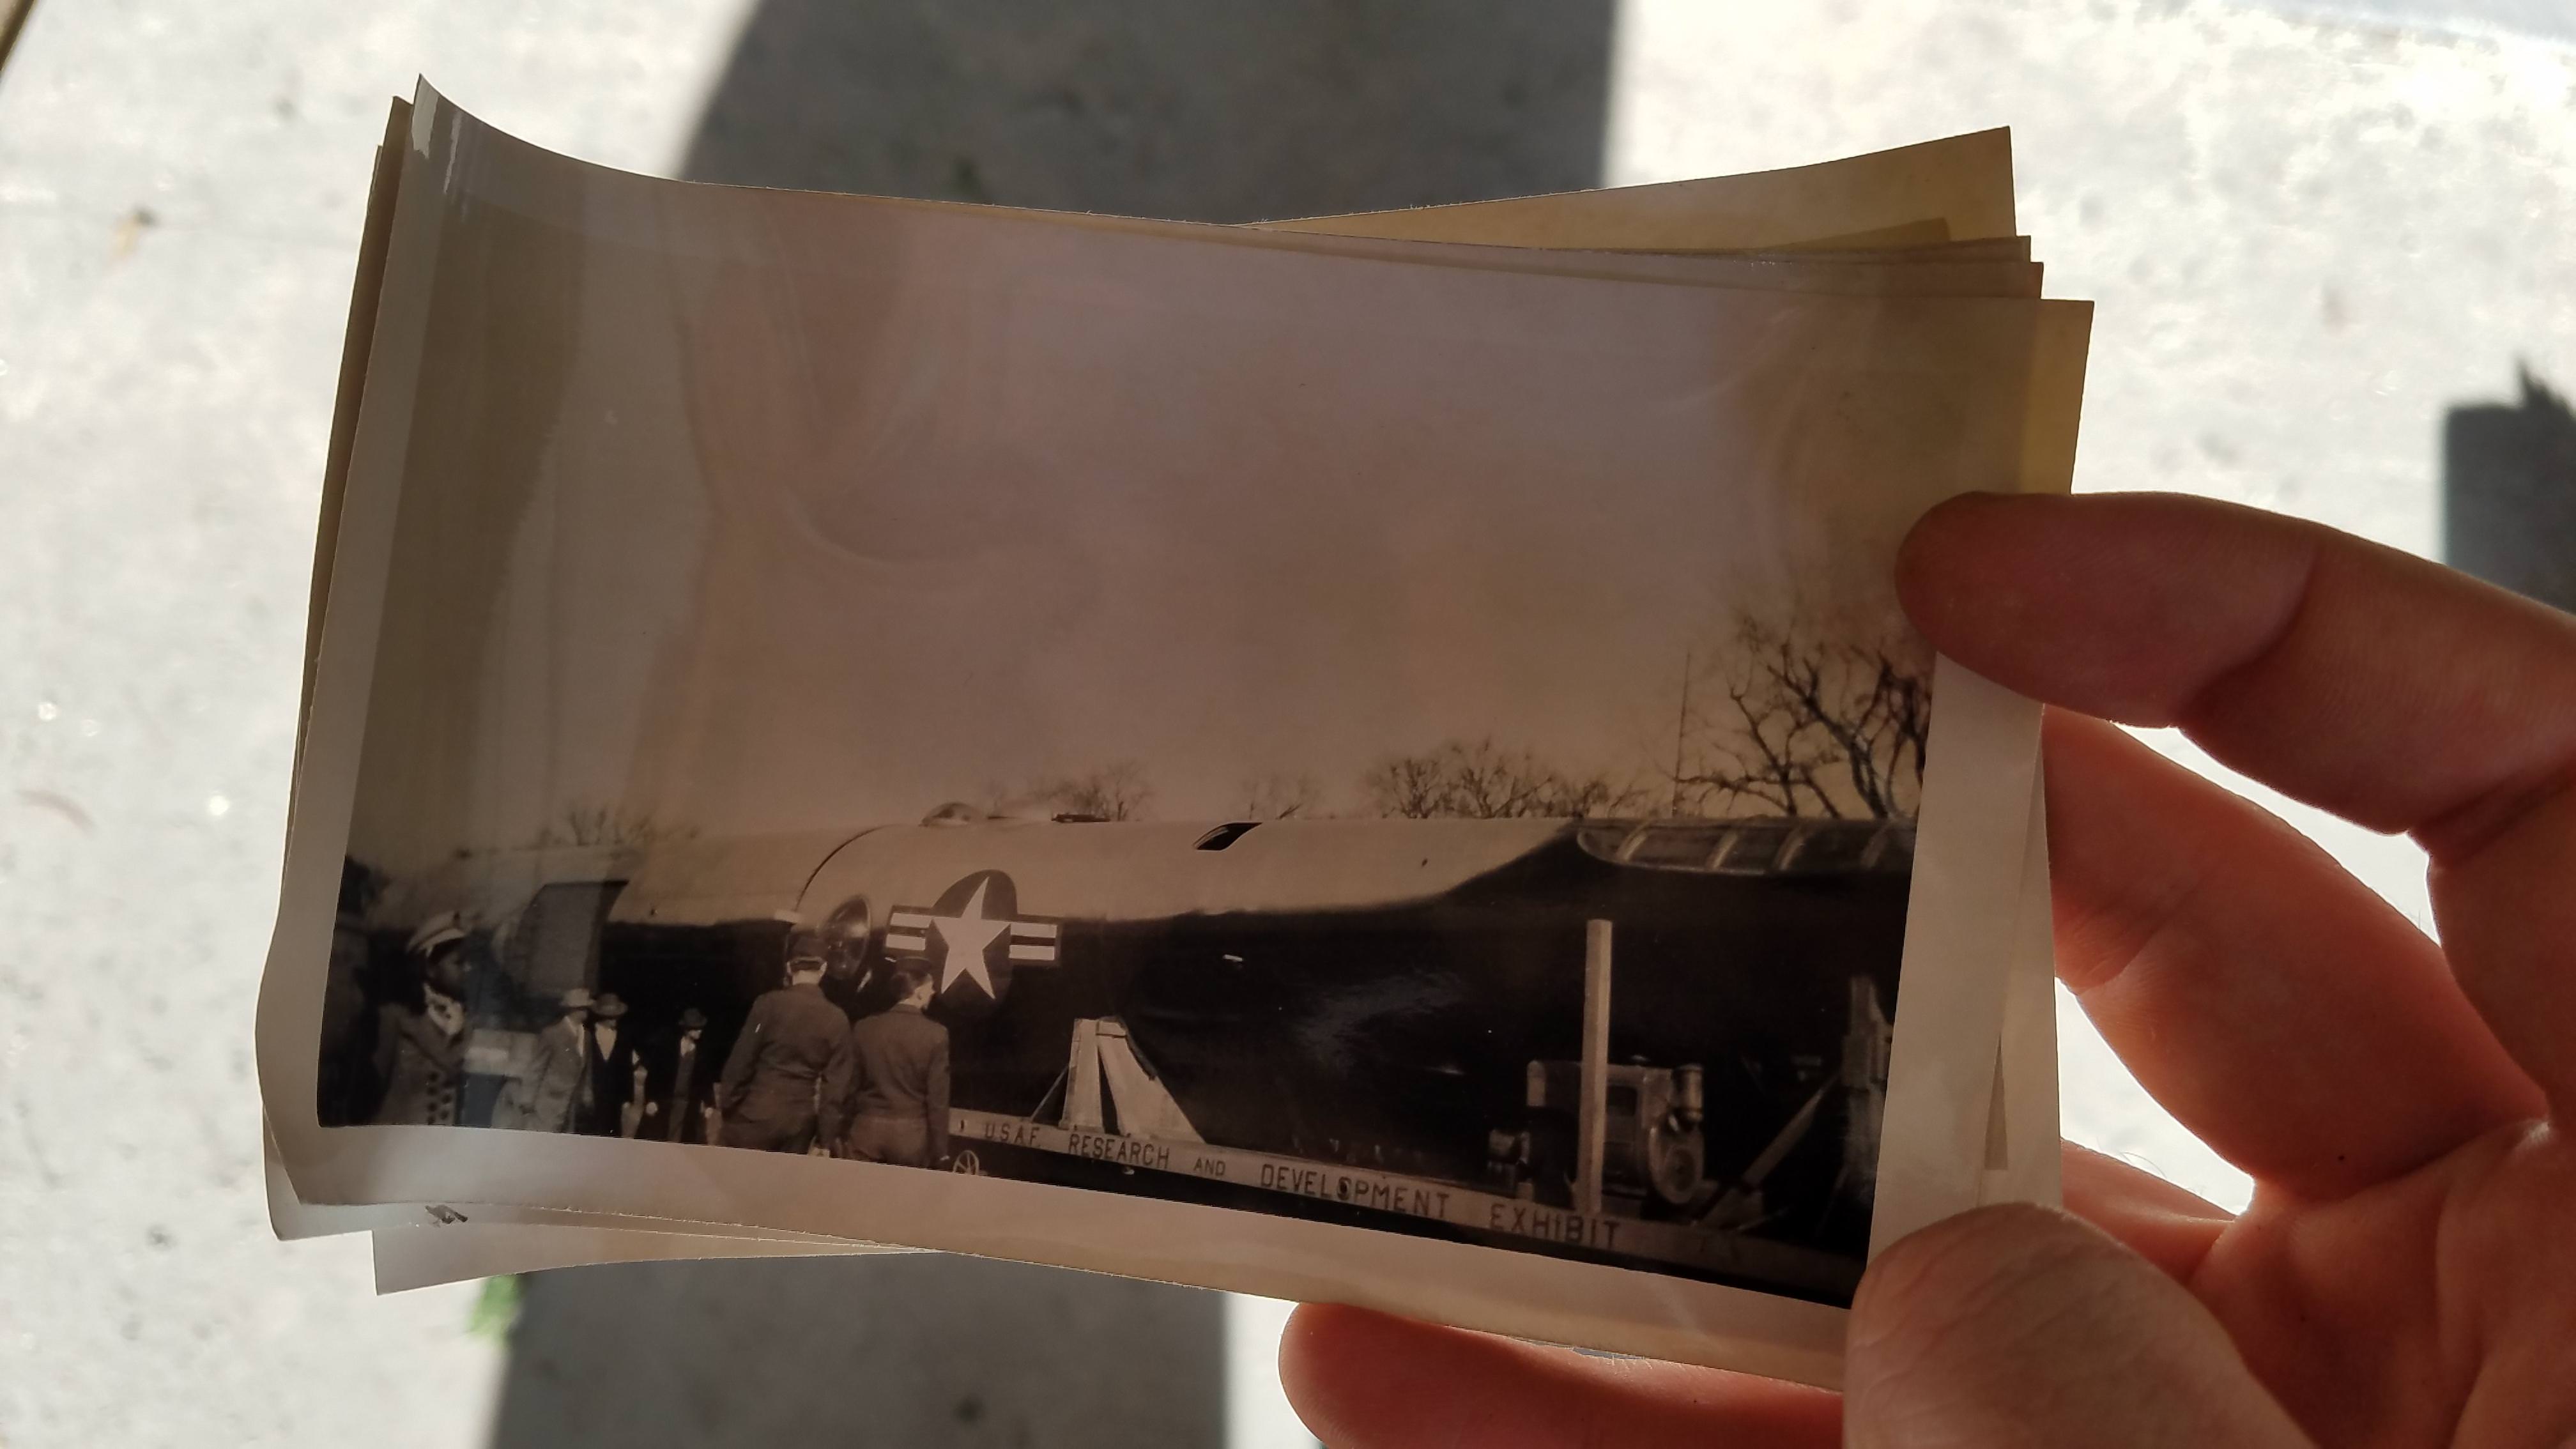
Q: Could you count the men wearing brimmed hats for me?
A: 3